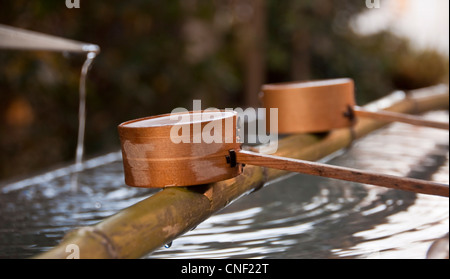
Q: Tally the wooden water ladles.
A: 2